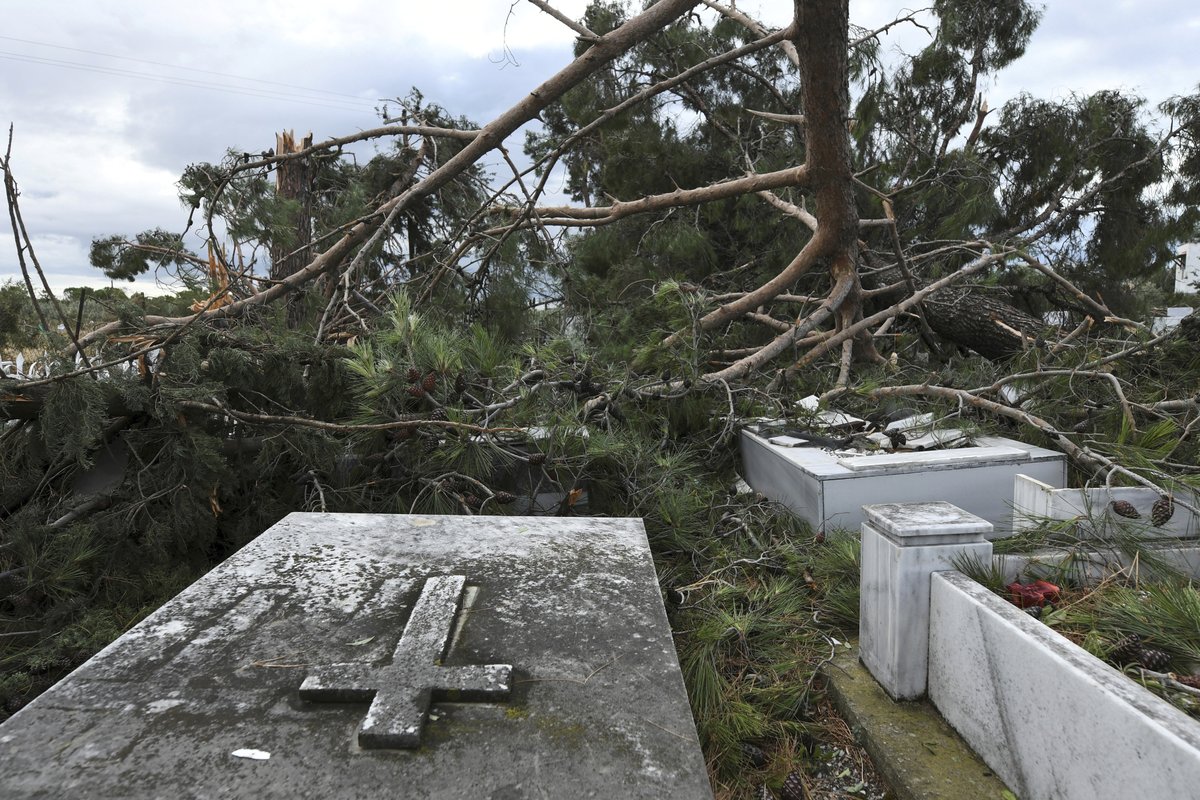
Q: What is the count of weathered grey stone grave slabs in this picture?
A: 1